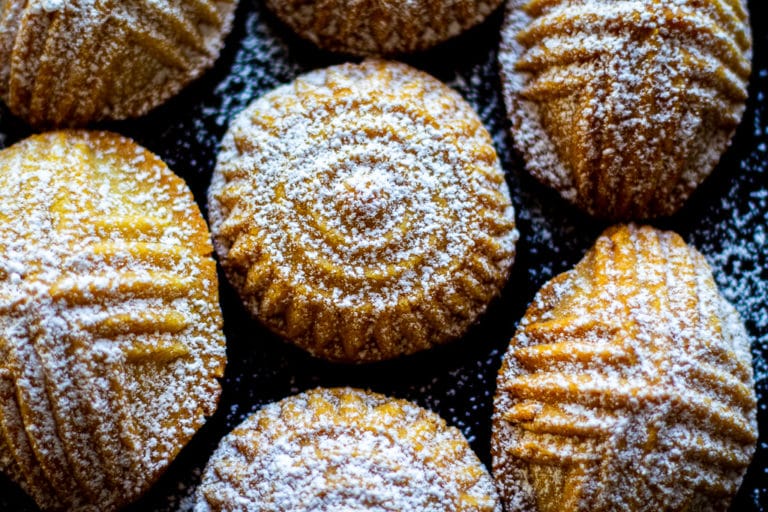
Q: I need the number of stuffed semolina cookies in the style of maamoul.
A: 7